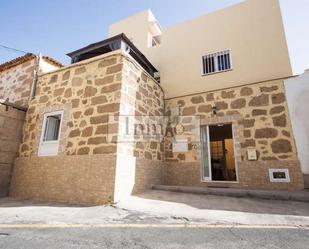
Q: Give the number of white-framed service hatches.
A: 1